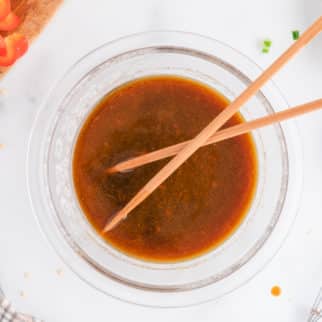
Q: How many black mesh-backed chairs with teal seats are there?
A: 0